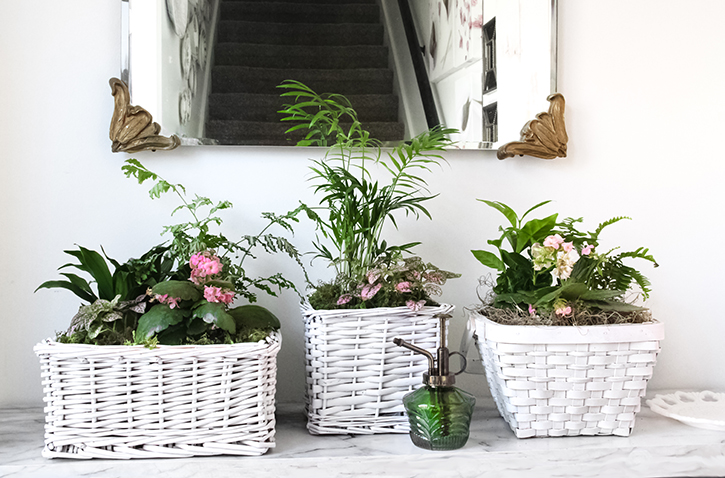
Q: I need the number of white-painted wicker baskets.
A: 3